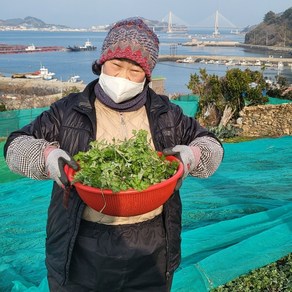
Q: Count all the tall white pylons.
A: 2